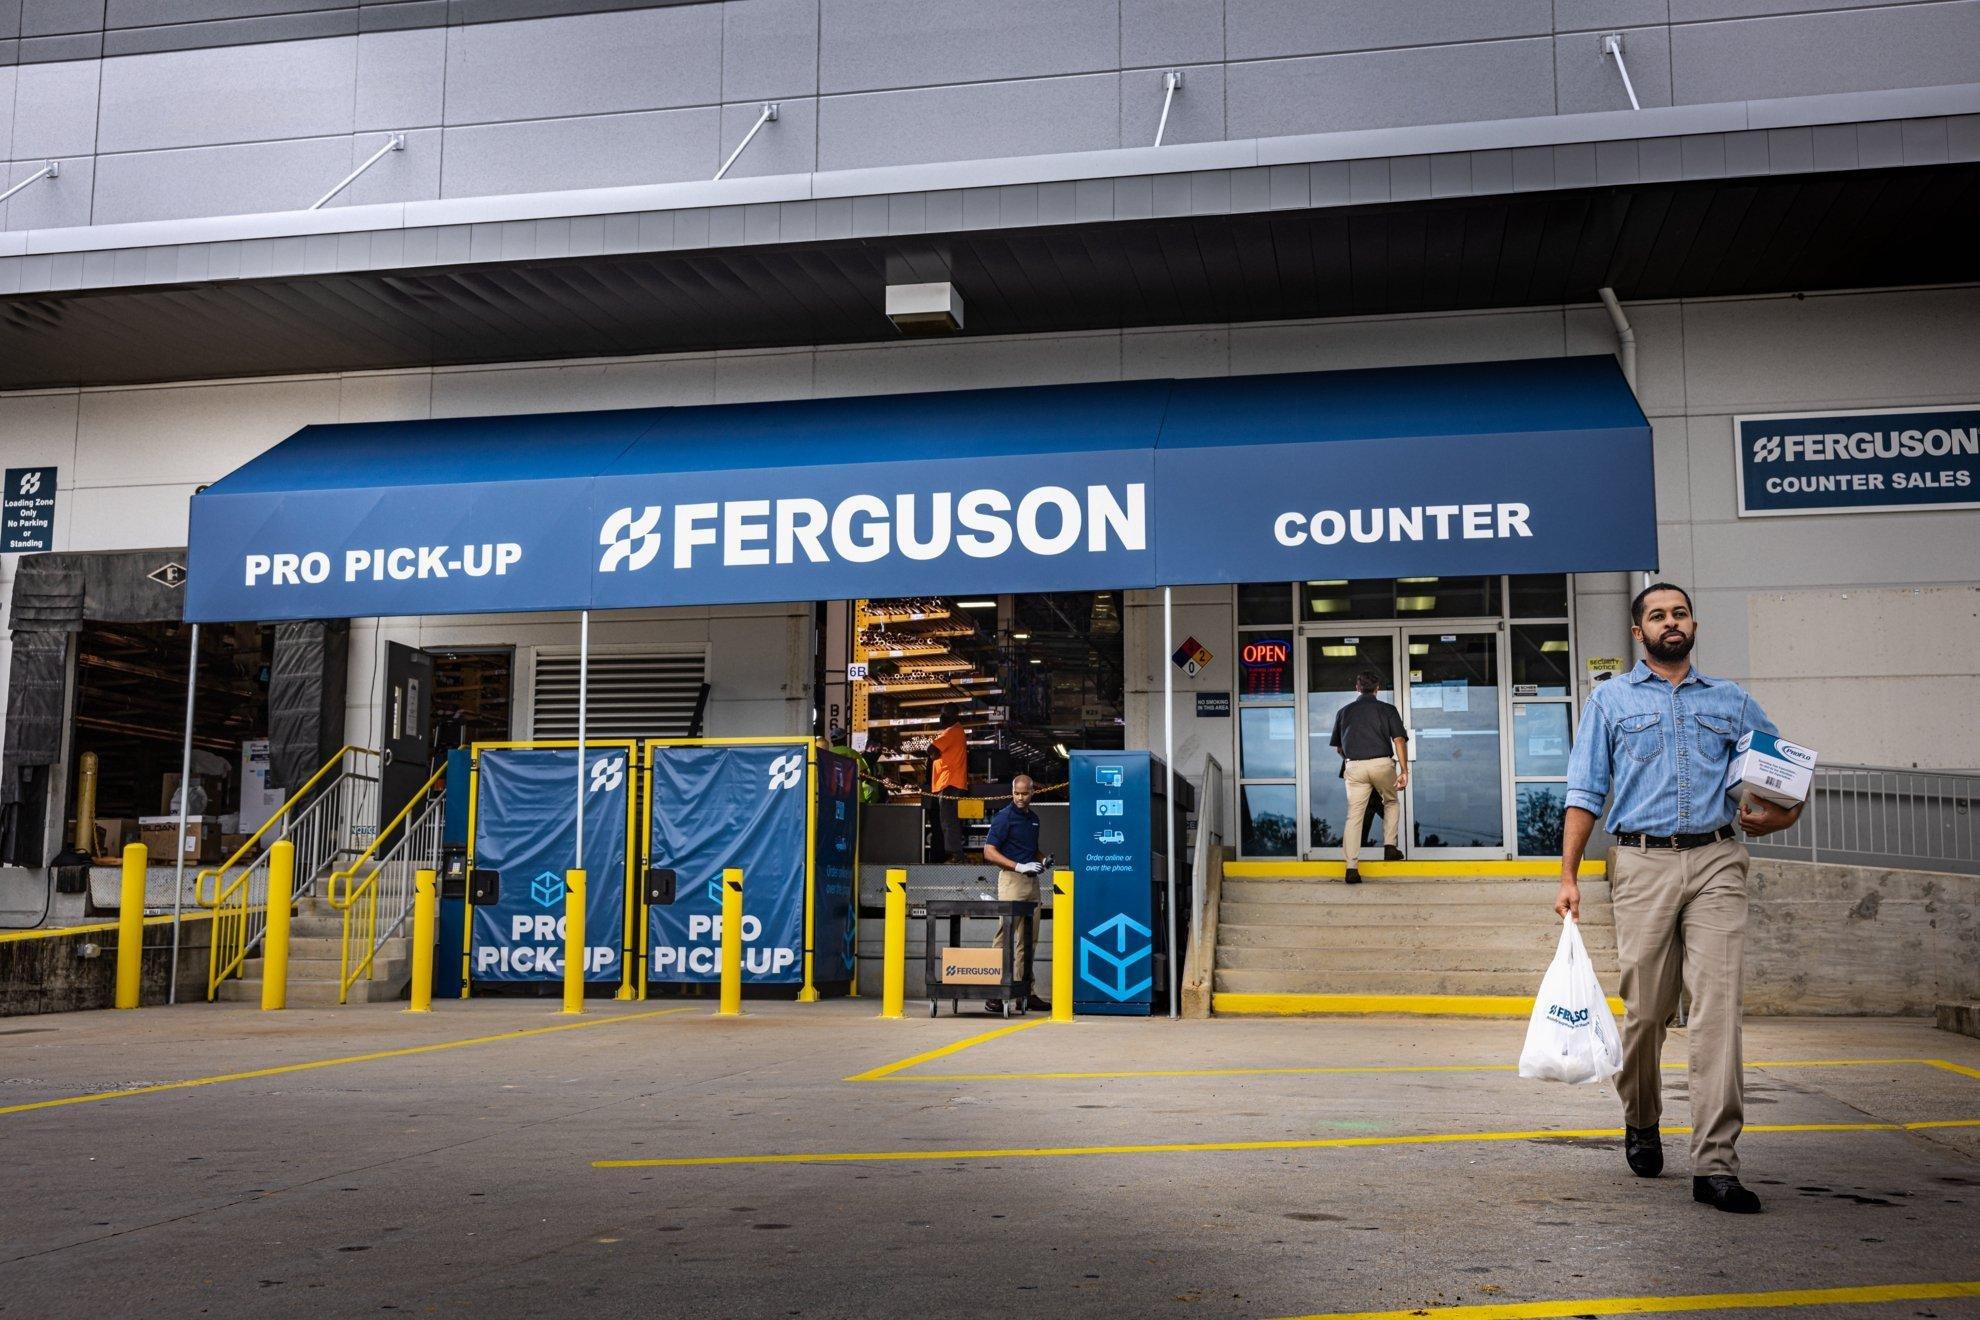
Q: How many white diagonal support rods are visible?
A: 5